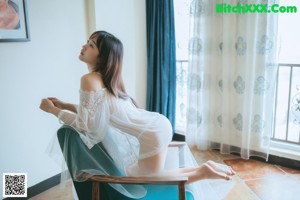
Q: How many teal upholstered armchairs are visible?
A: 1